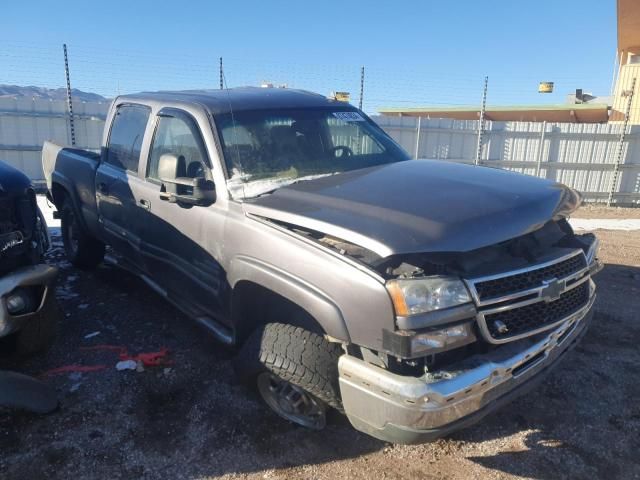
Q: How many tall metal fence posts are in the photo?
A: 5